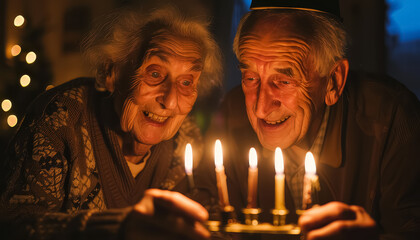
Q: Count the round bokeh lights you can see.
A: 6